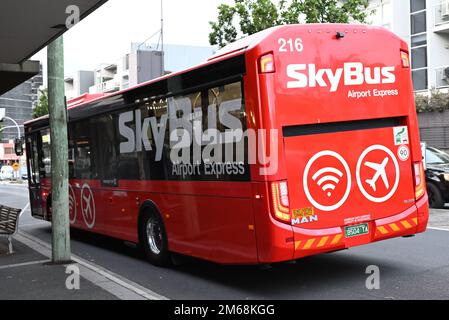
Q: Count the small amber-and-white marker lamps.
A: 2